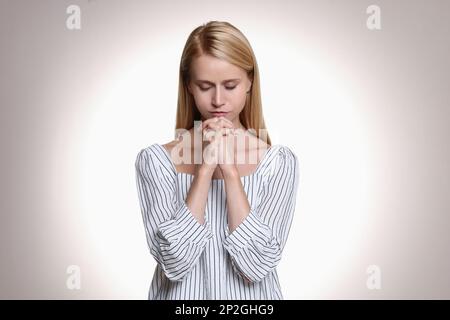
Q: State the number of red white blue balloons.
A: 0